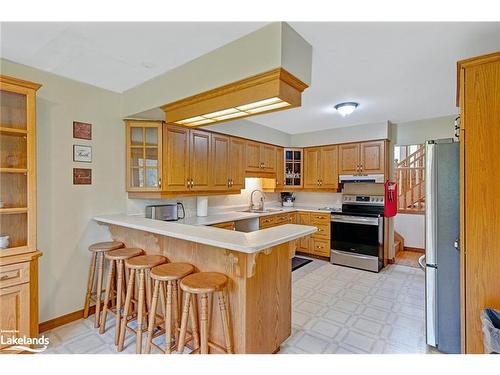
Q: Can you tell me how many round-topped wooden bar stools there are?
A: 5